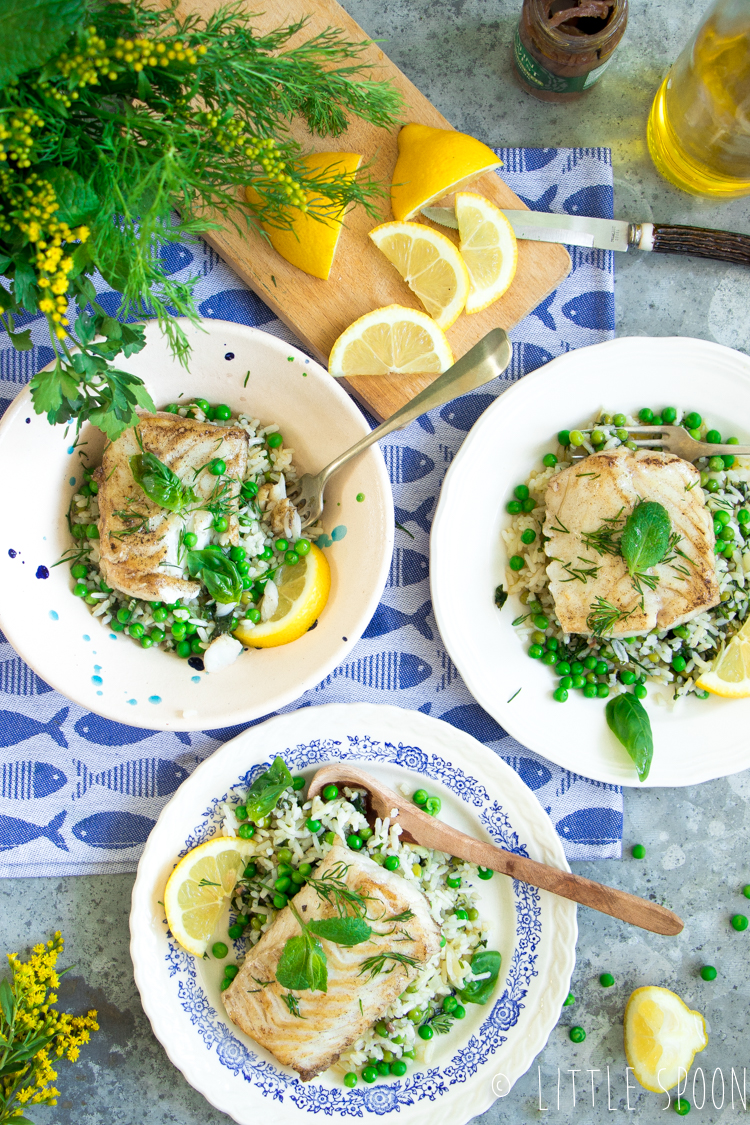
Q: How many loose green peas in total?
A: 8